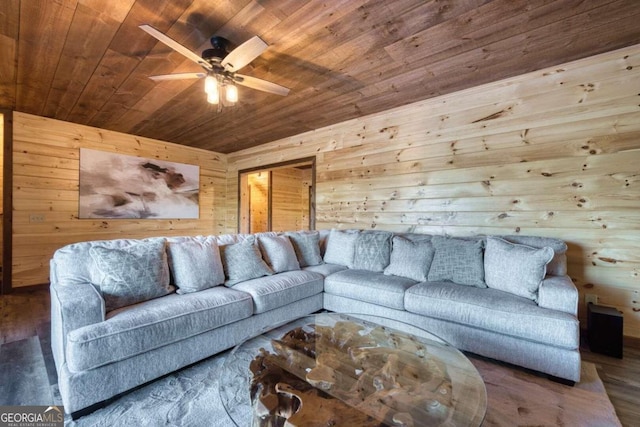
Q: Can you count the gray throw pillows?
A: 10